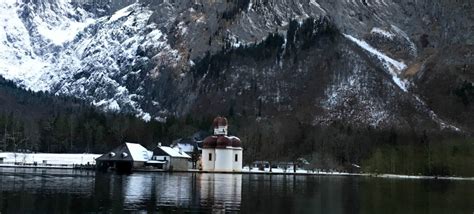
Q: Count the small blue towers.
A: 0